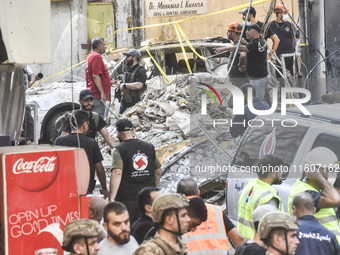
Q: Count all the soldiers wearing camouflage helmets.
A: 3